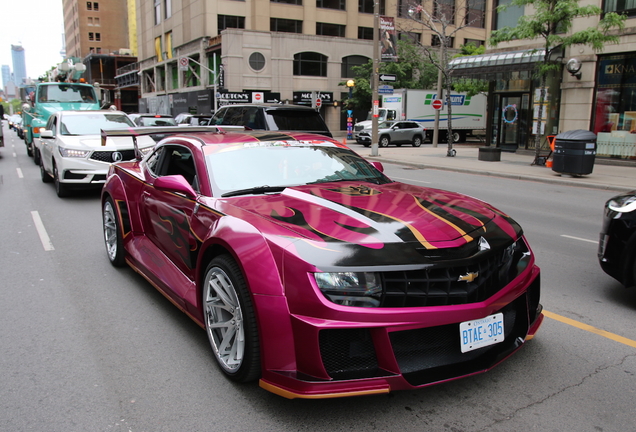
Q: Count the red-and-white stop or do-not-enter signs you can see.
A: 3